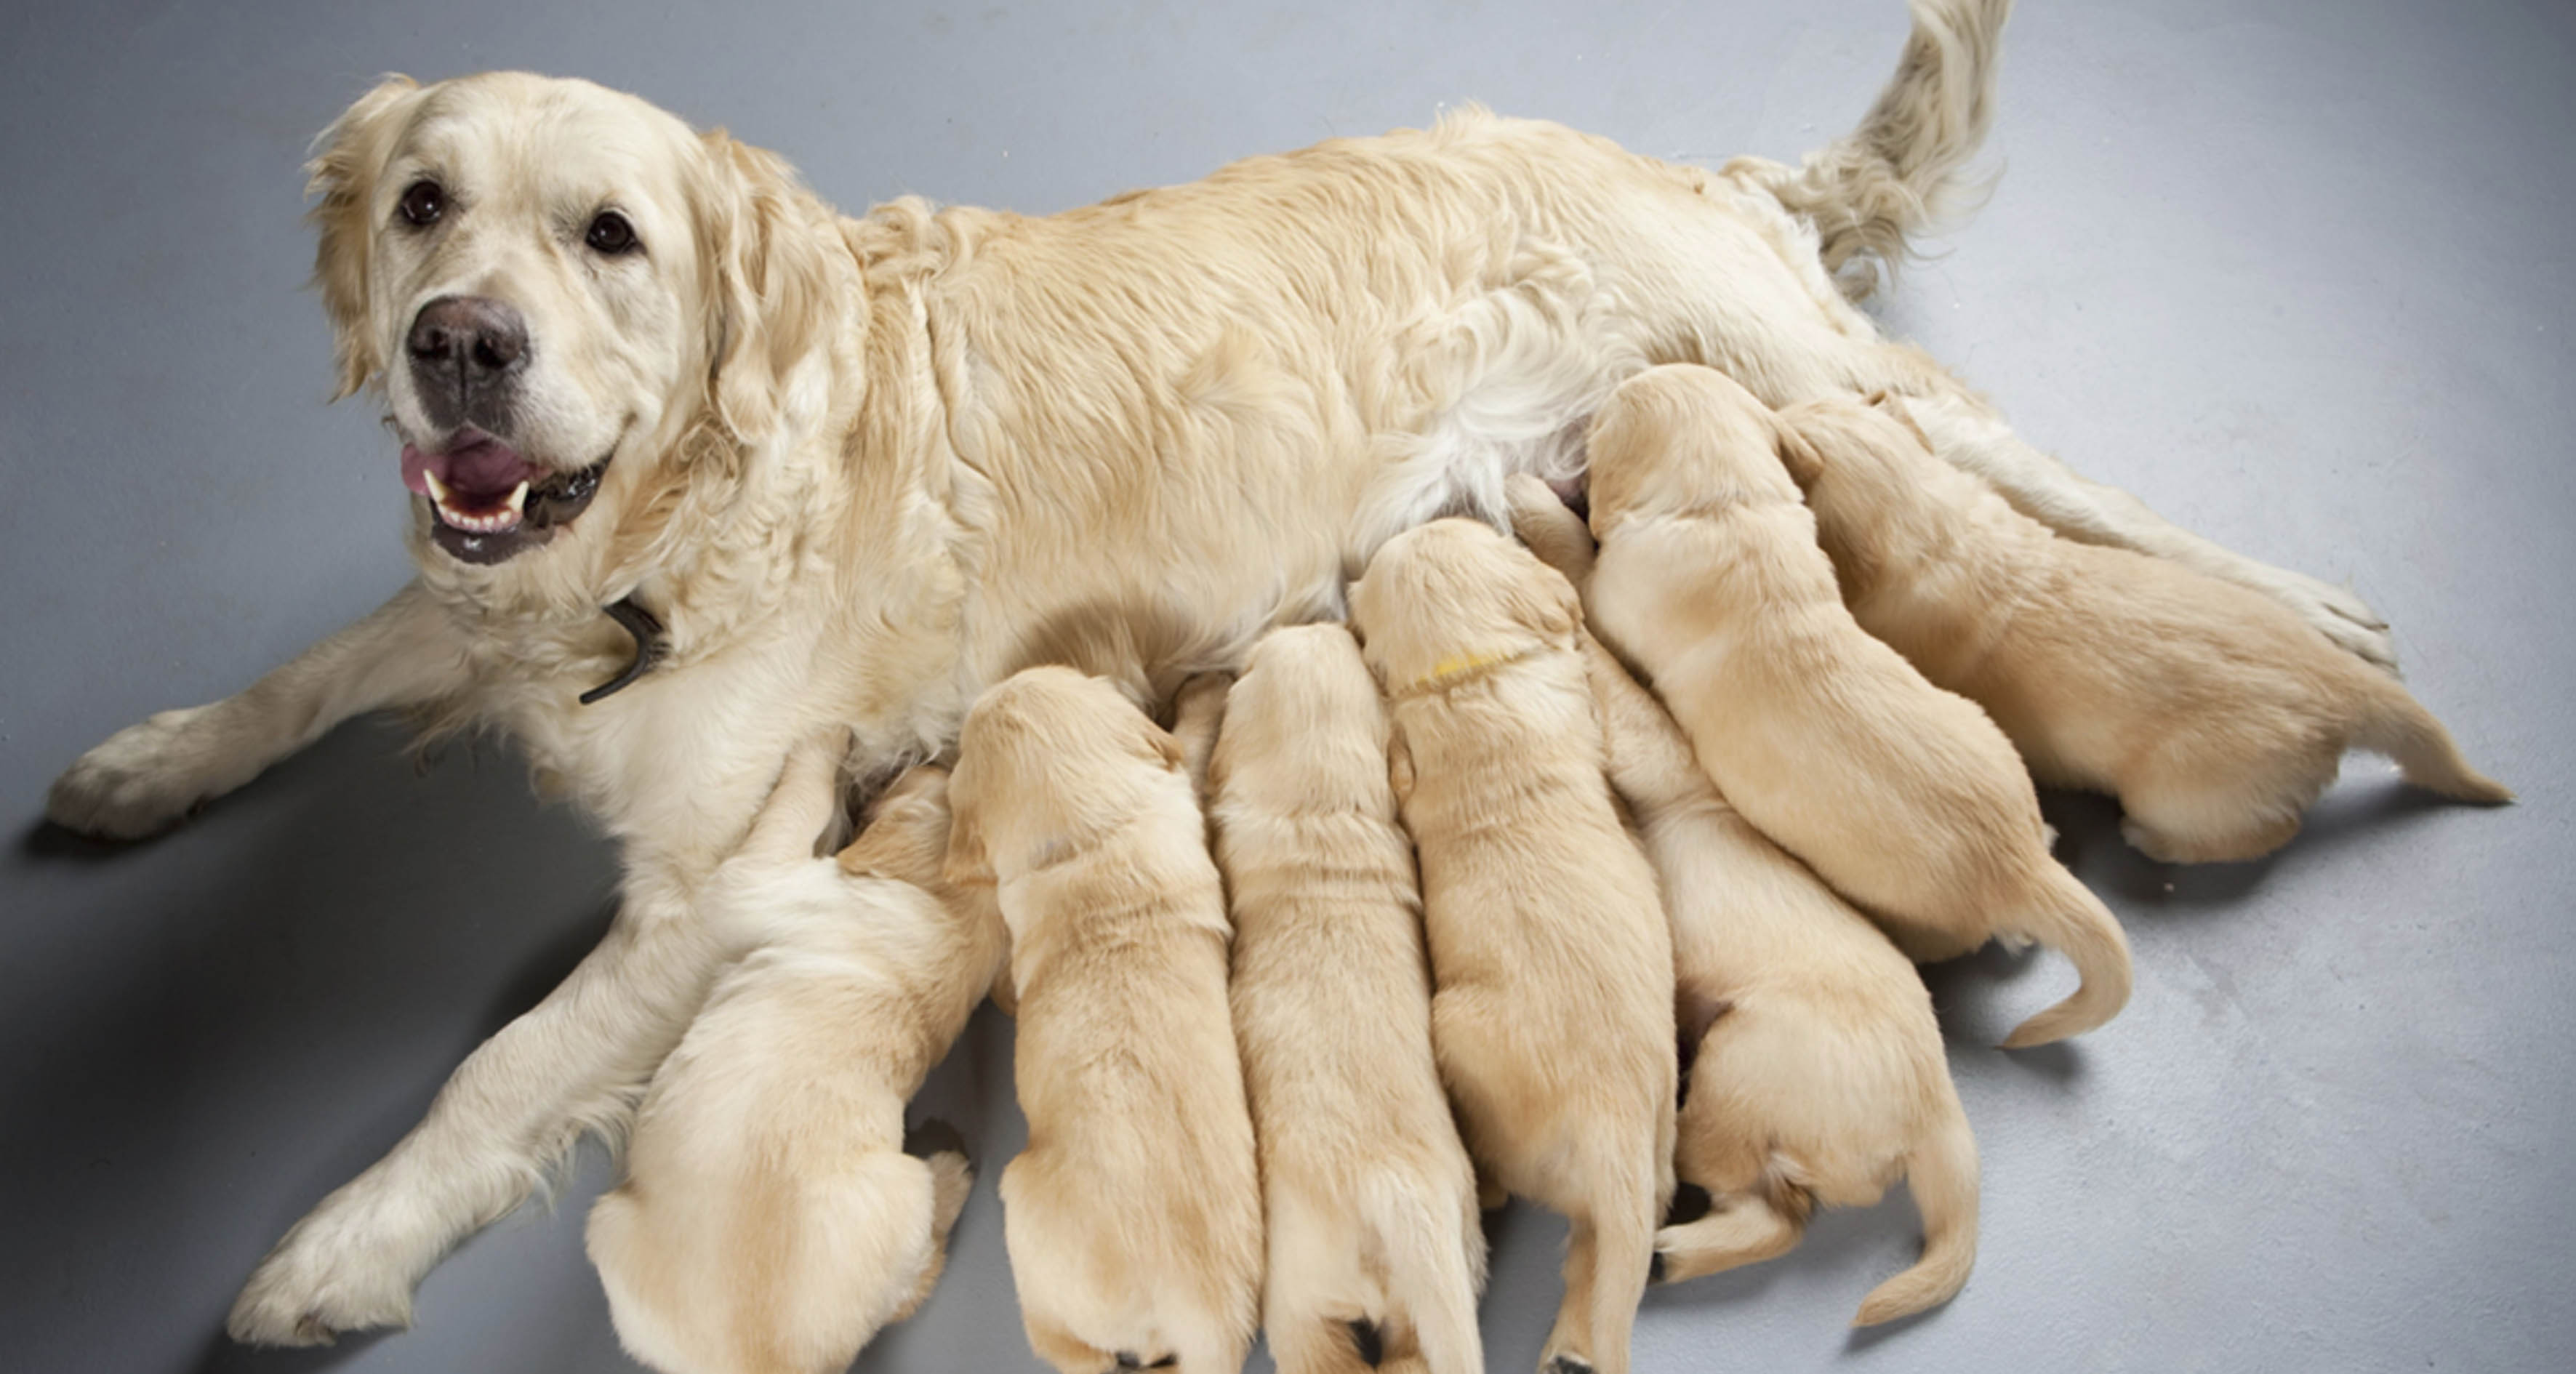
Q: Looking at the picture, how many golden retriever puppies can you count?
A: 7